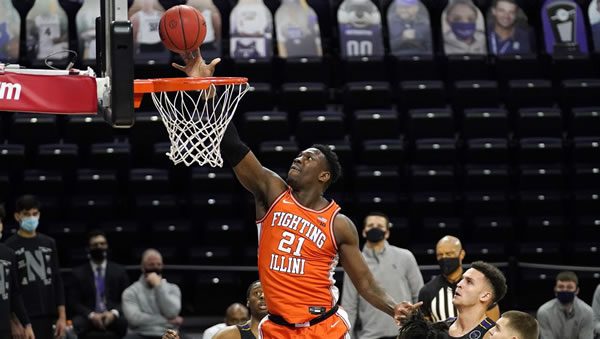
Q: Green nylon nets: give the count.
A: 0